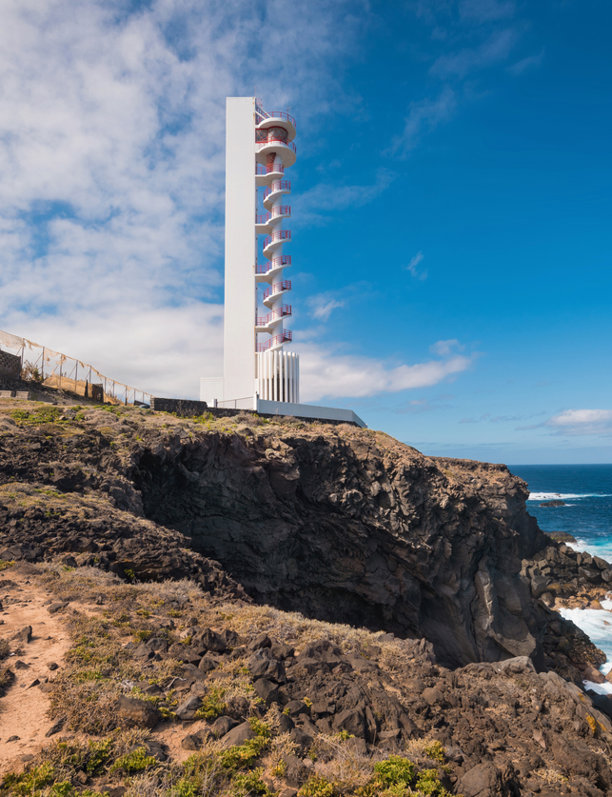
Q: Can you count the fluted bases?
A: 1